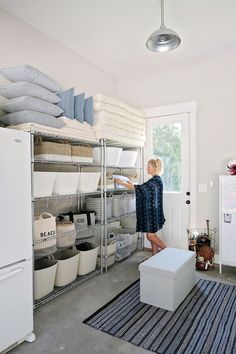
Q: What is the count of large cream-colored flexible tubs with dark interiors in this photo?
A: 3